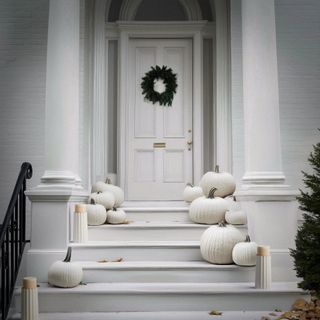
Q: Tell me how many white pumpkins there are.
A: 11